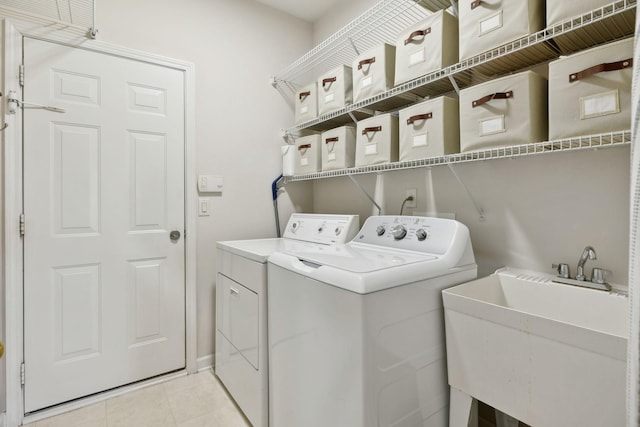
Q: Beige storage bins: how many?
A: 12